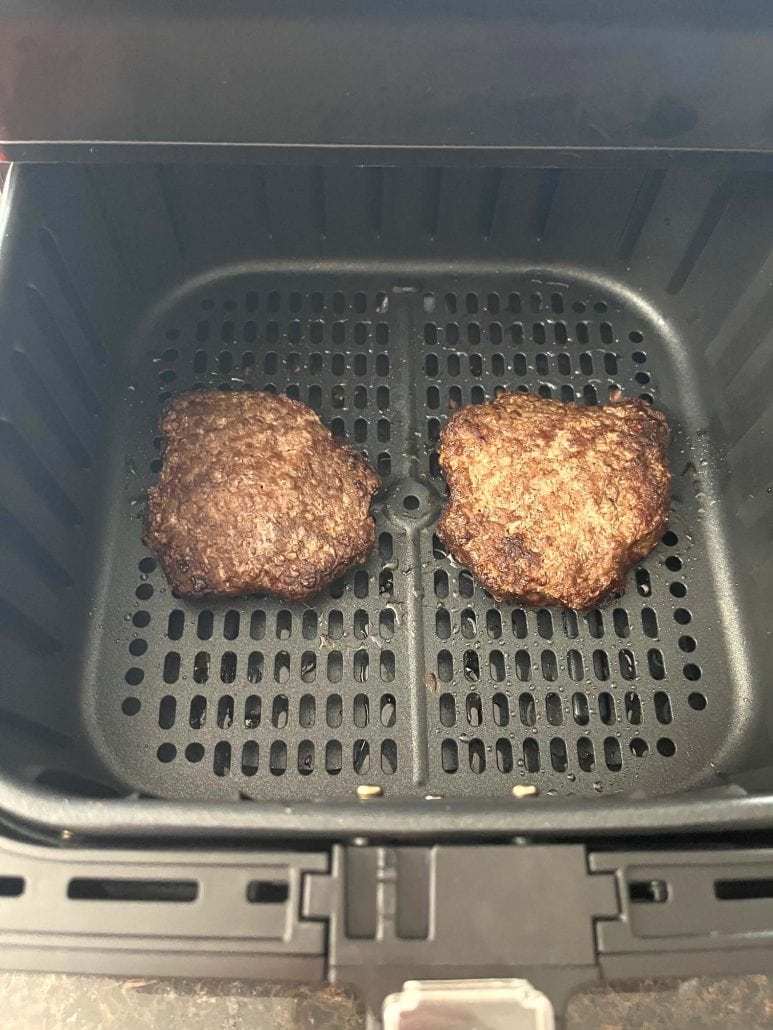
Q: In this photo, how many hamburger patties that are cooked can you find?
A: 2